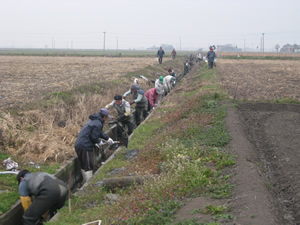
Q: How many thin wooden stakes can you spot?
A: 1